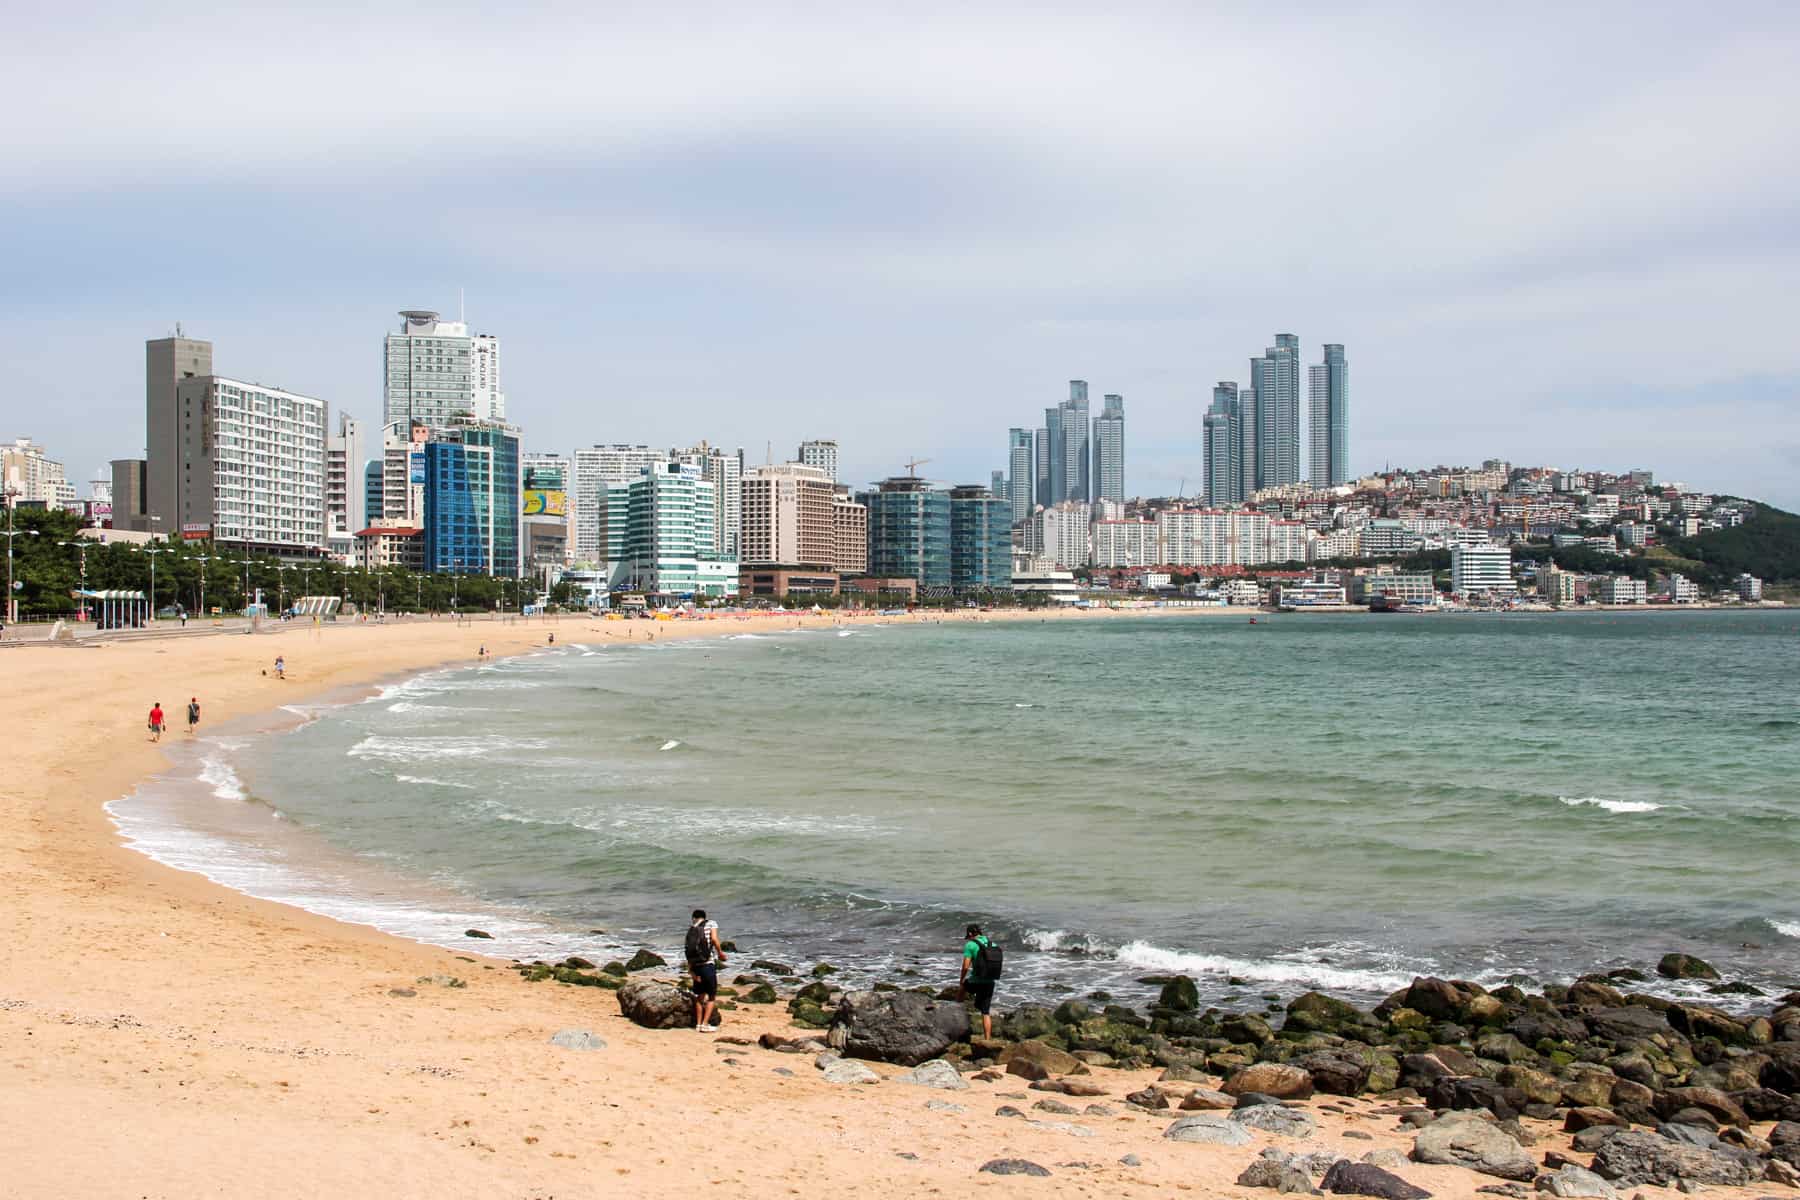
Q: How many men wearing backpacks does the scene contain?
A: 2